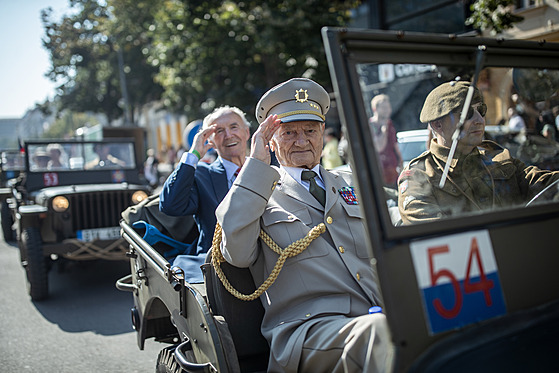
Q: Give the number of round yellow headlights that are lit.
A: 2